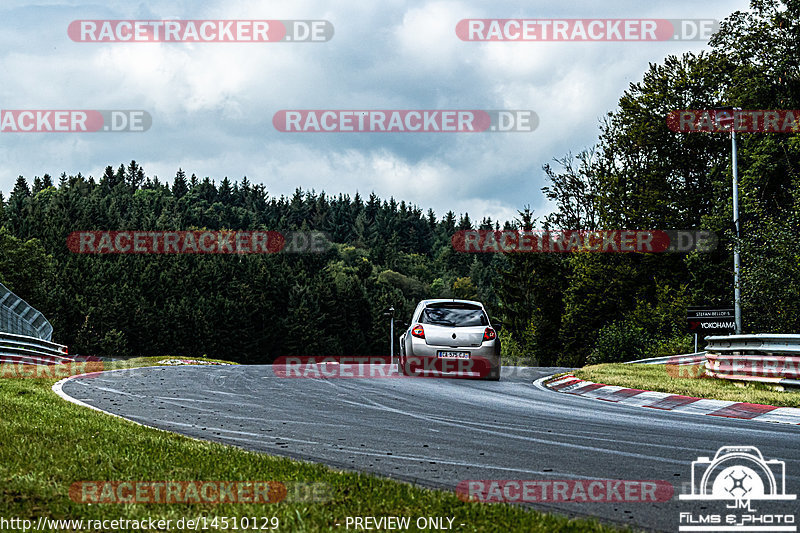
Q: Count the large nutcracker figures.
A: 0